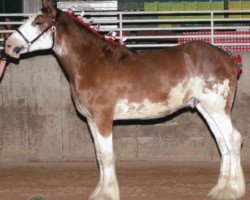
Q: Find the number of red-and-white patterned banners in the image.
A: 1